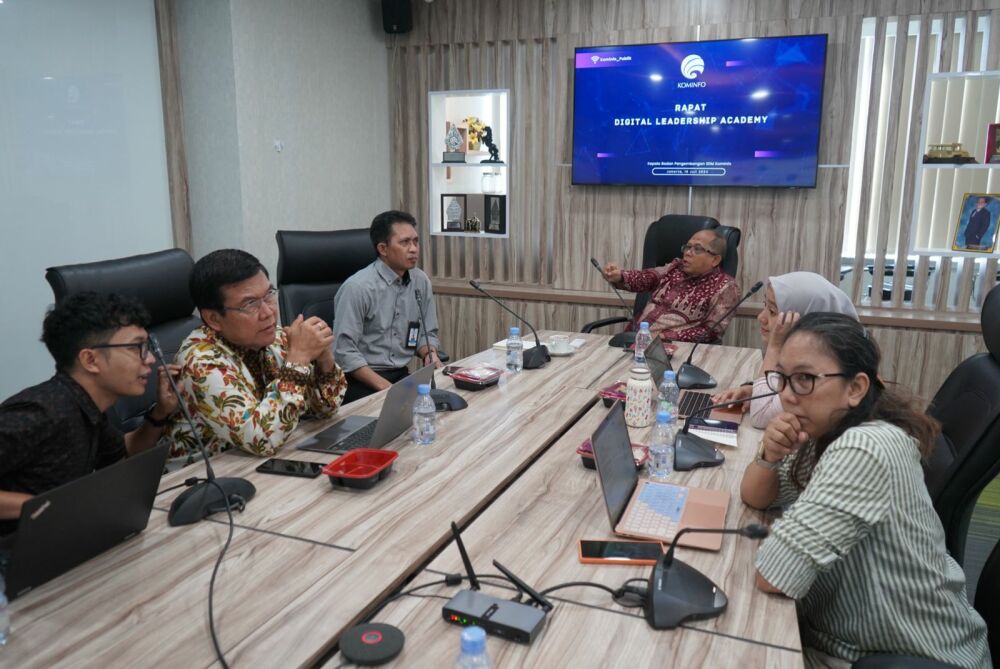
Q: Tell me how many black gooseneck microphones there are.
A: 7